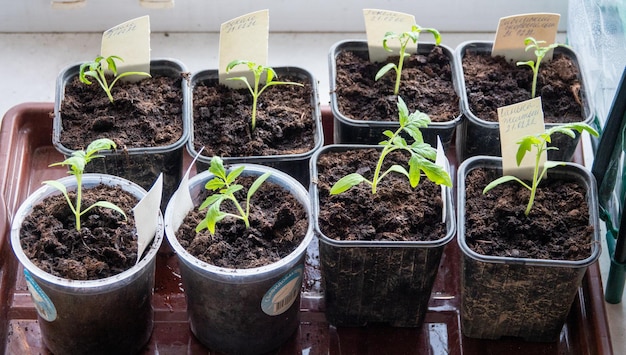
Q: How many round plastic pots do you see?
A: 2